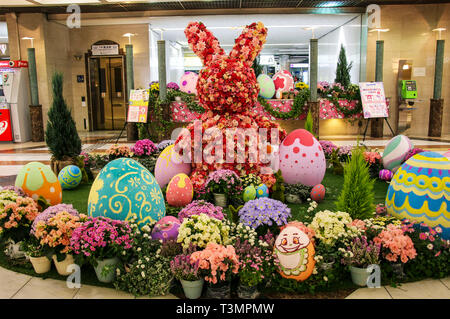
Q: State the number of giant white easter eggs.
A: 0